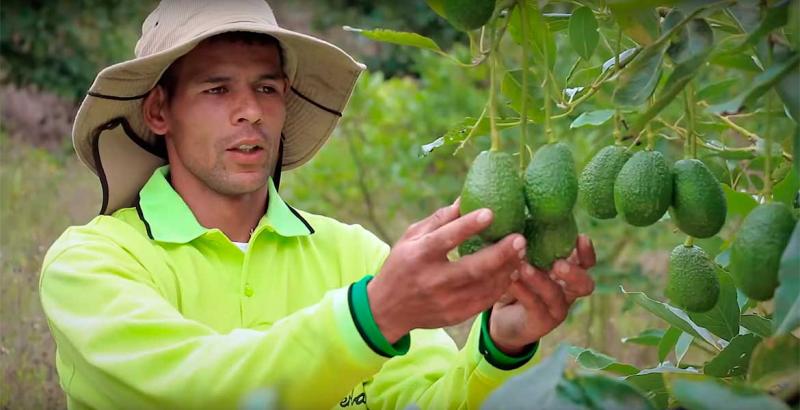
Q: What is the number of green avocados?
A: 10